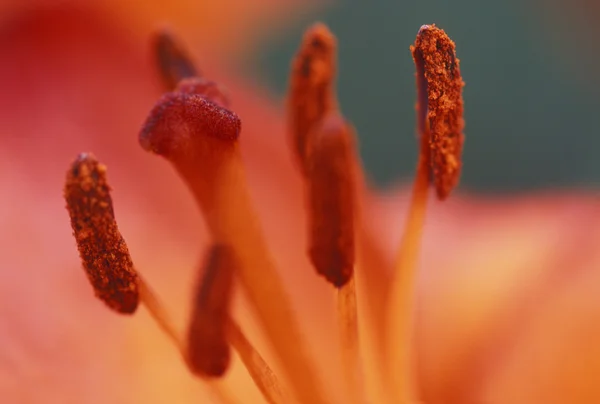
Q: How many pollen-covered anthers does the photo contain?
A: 6